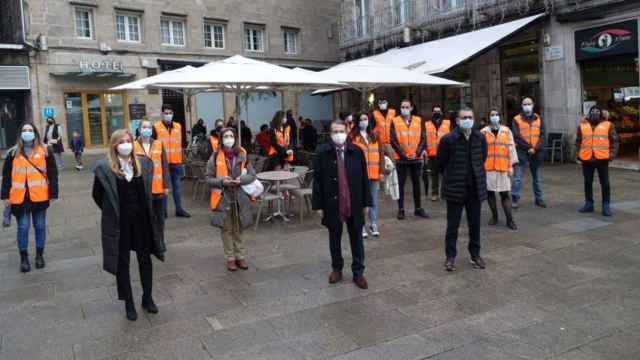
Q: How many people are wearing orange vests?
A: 14